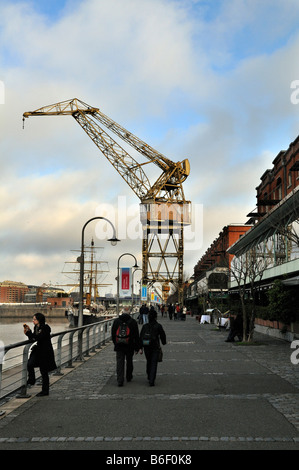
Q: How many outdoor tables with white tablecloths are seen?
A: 2